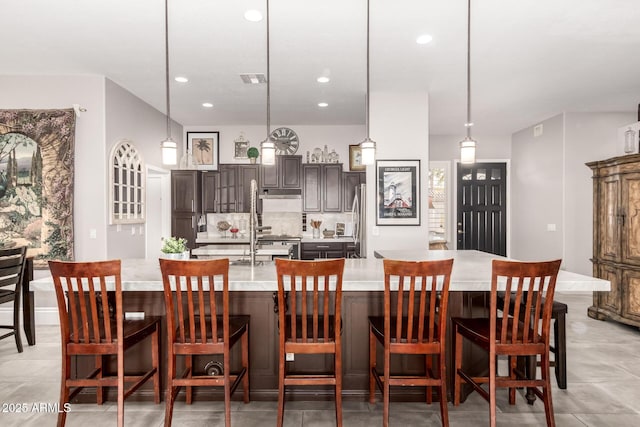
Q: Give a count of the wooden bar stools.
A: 5